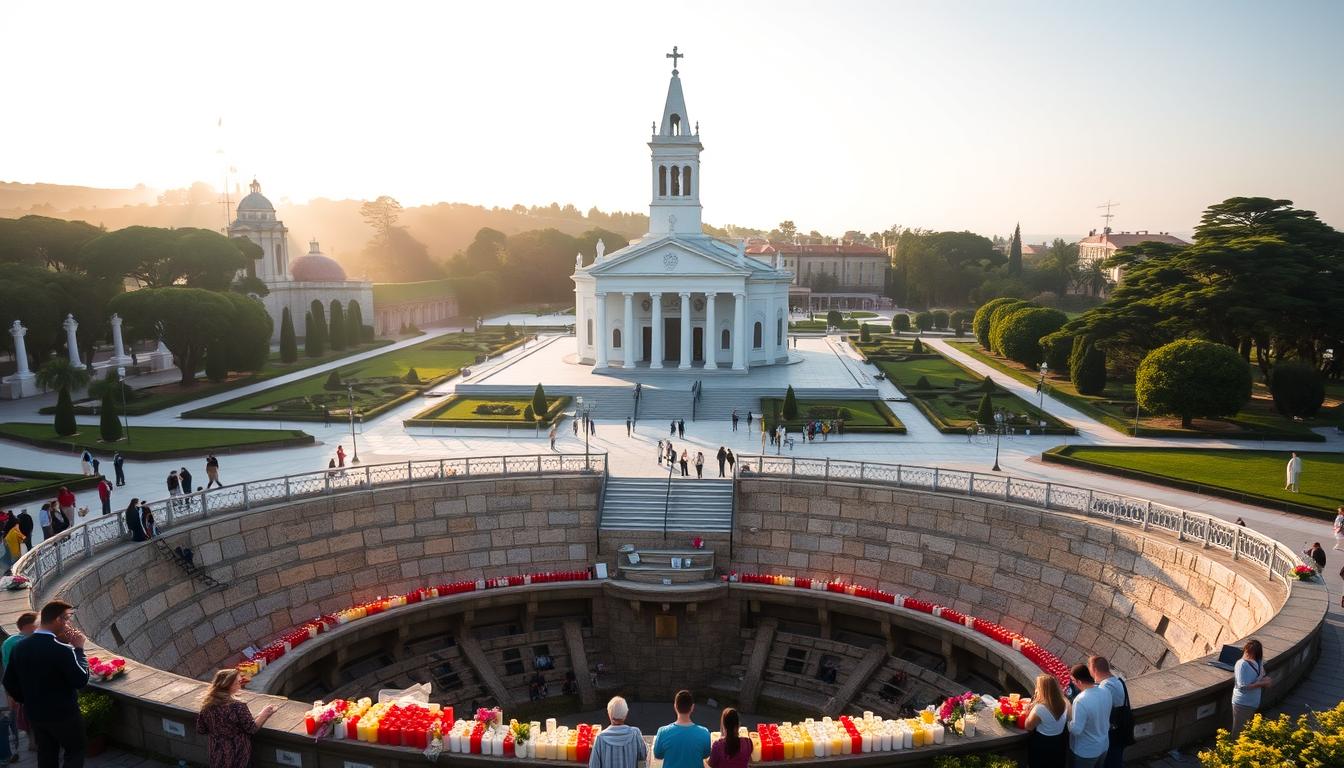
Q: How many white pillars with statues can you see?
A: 3